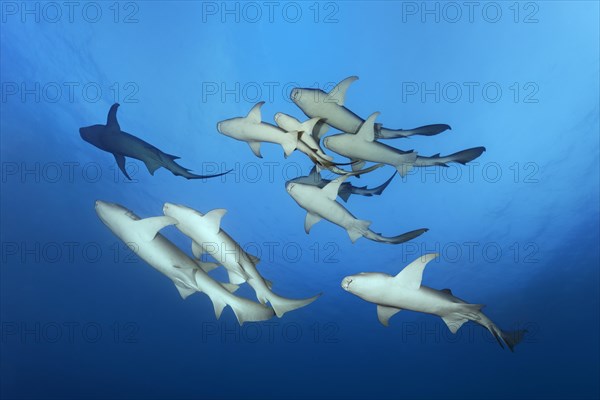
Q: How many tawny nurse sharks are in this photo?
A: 10